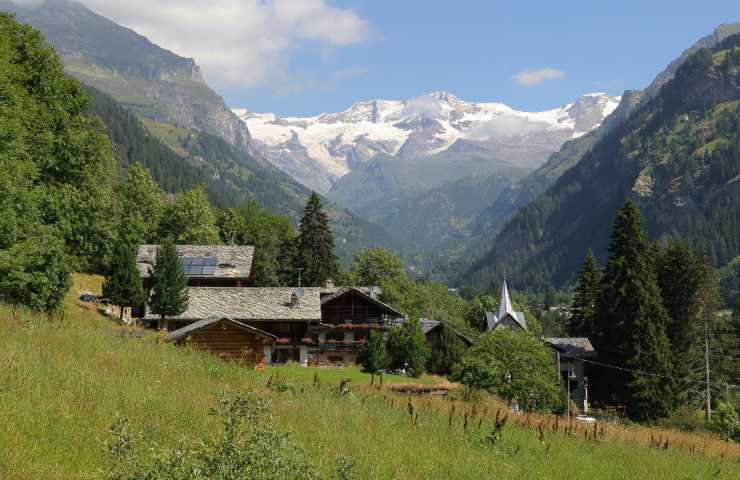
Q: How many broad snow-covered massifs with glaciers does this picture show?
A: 1